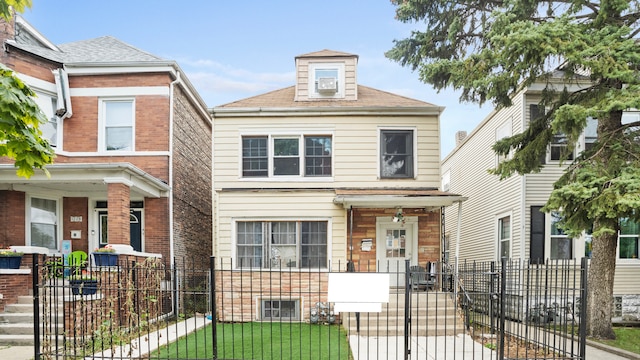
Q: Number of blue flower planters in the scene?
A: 3